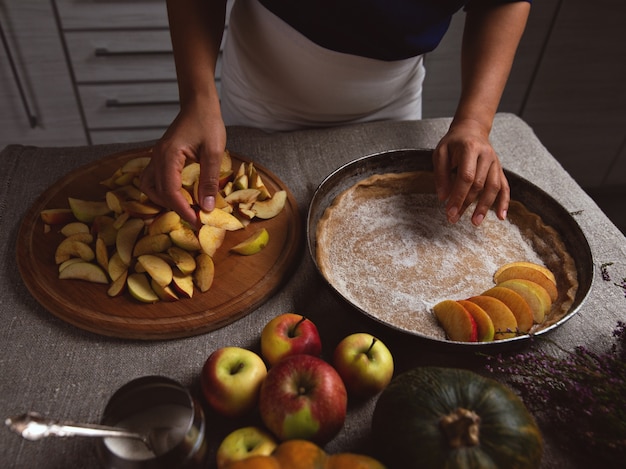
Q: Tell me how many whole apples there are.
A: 5